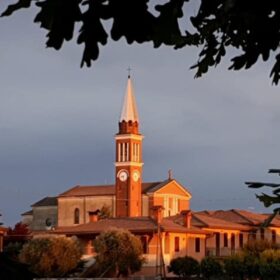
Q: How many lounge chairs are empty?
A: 0